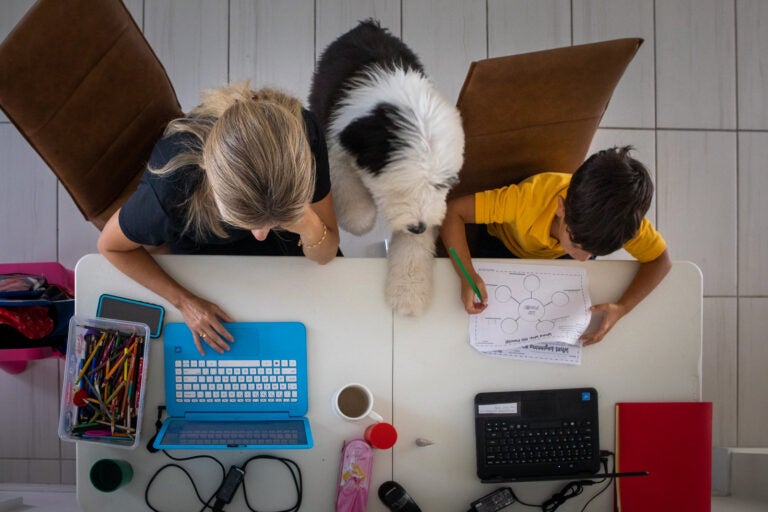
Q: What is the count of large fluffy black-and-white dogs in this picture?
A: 1